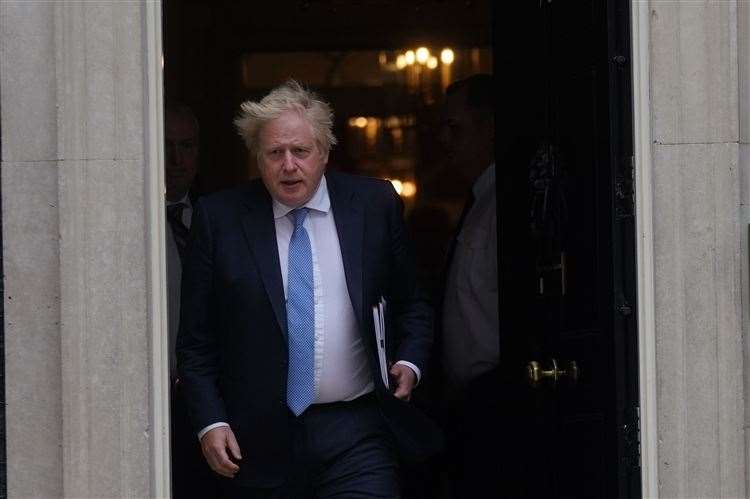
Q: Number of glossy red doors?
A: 0